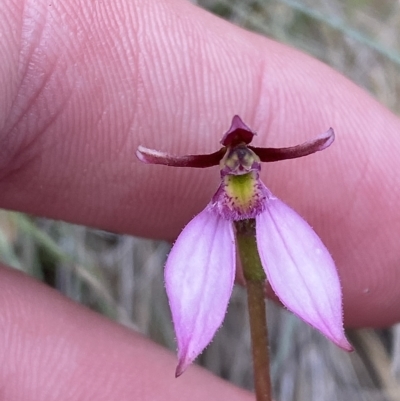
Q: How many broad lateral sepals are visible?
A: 2